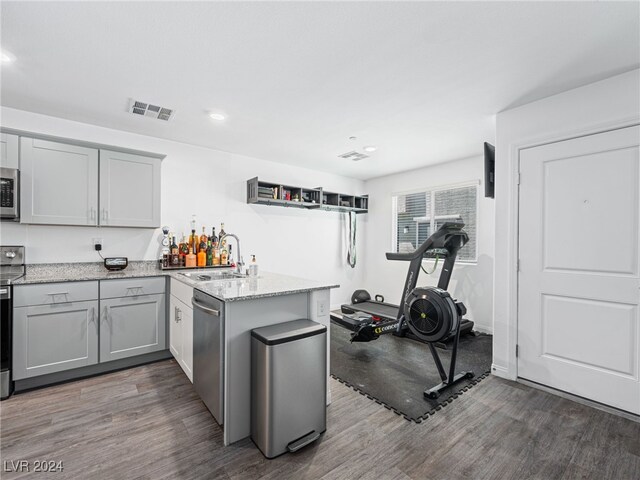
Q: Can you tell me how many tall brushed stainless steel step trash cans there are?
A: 1